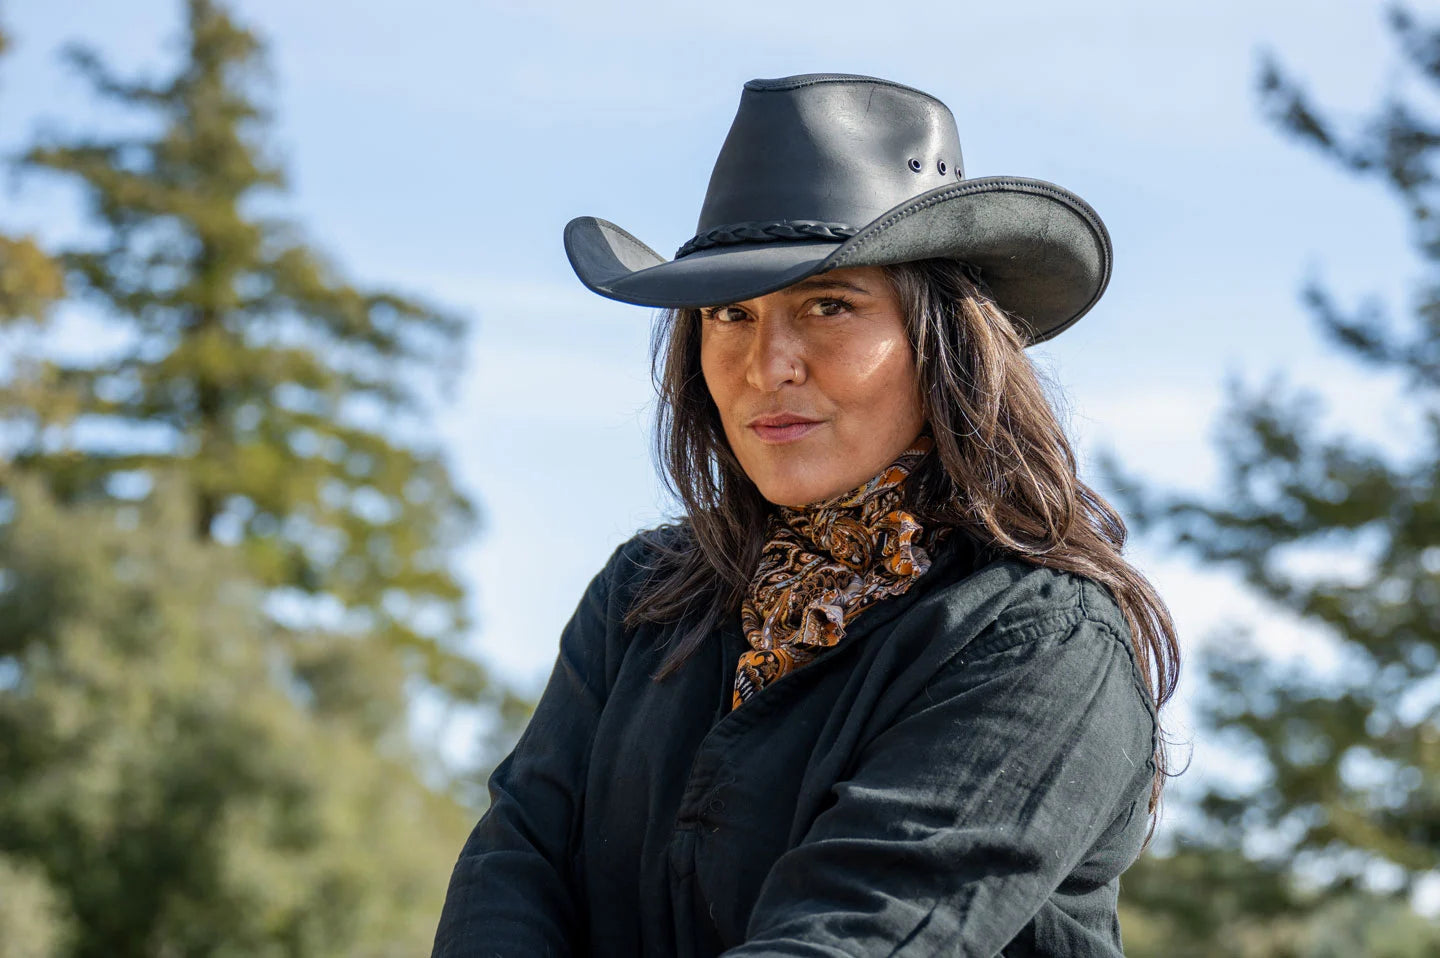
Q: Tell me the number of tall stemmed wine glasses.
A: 0